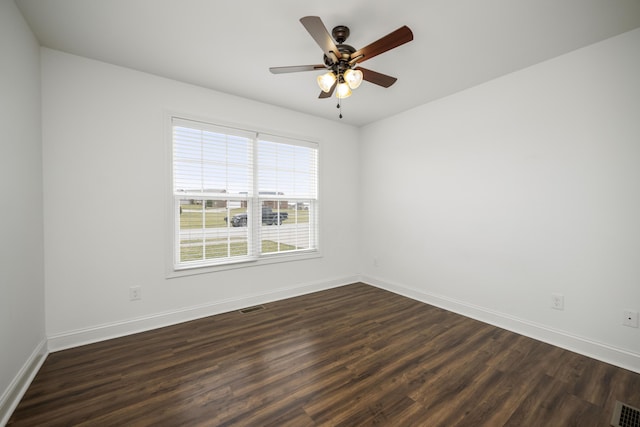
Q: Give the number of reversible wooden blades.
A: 5